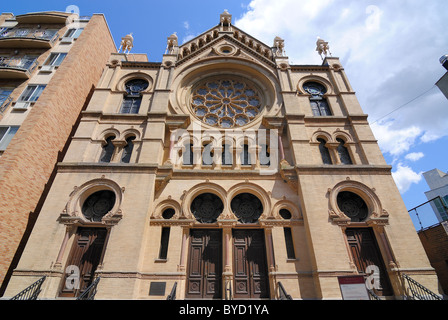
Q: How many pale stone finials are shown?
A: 5